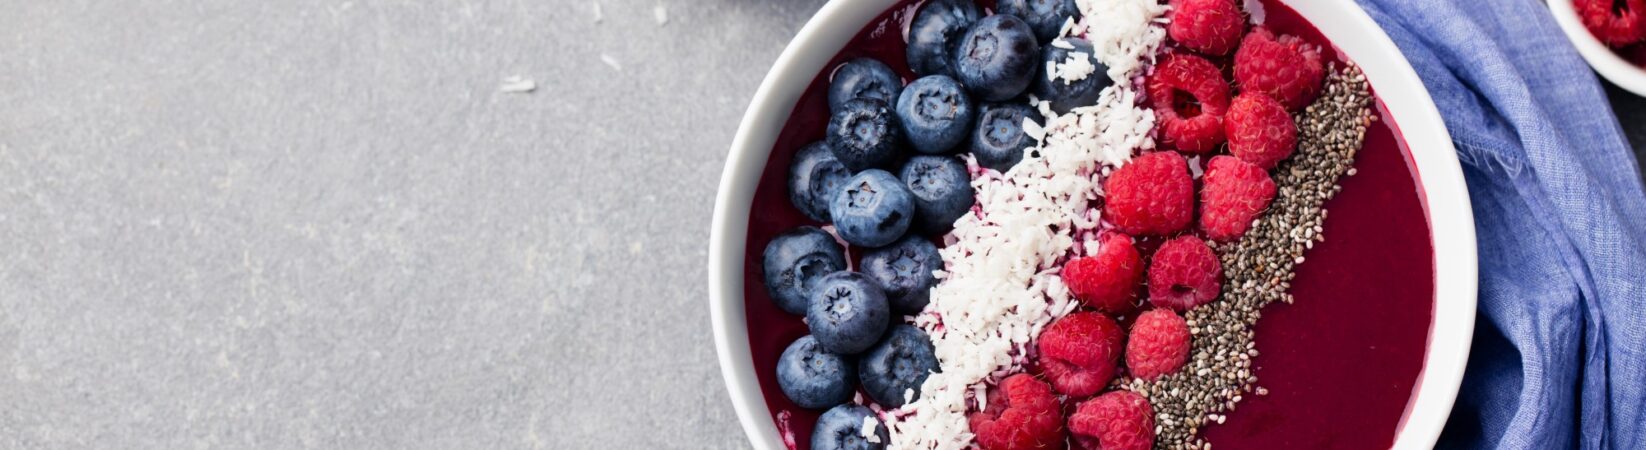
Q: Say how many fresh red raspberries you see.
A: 12